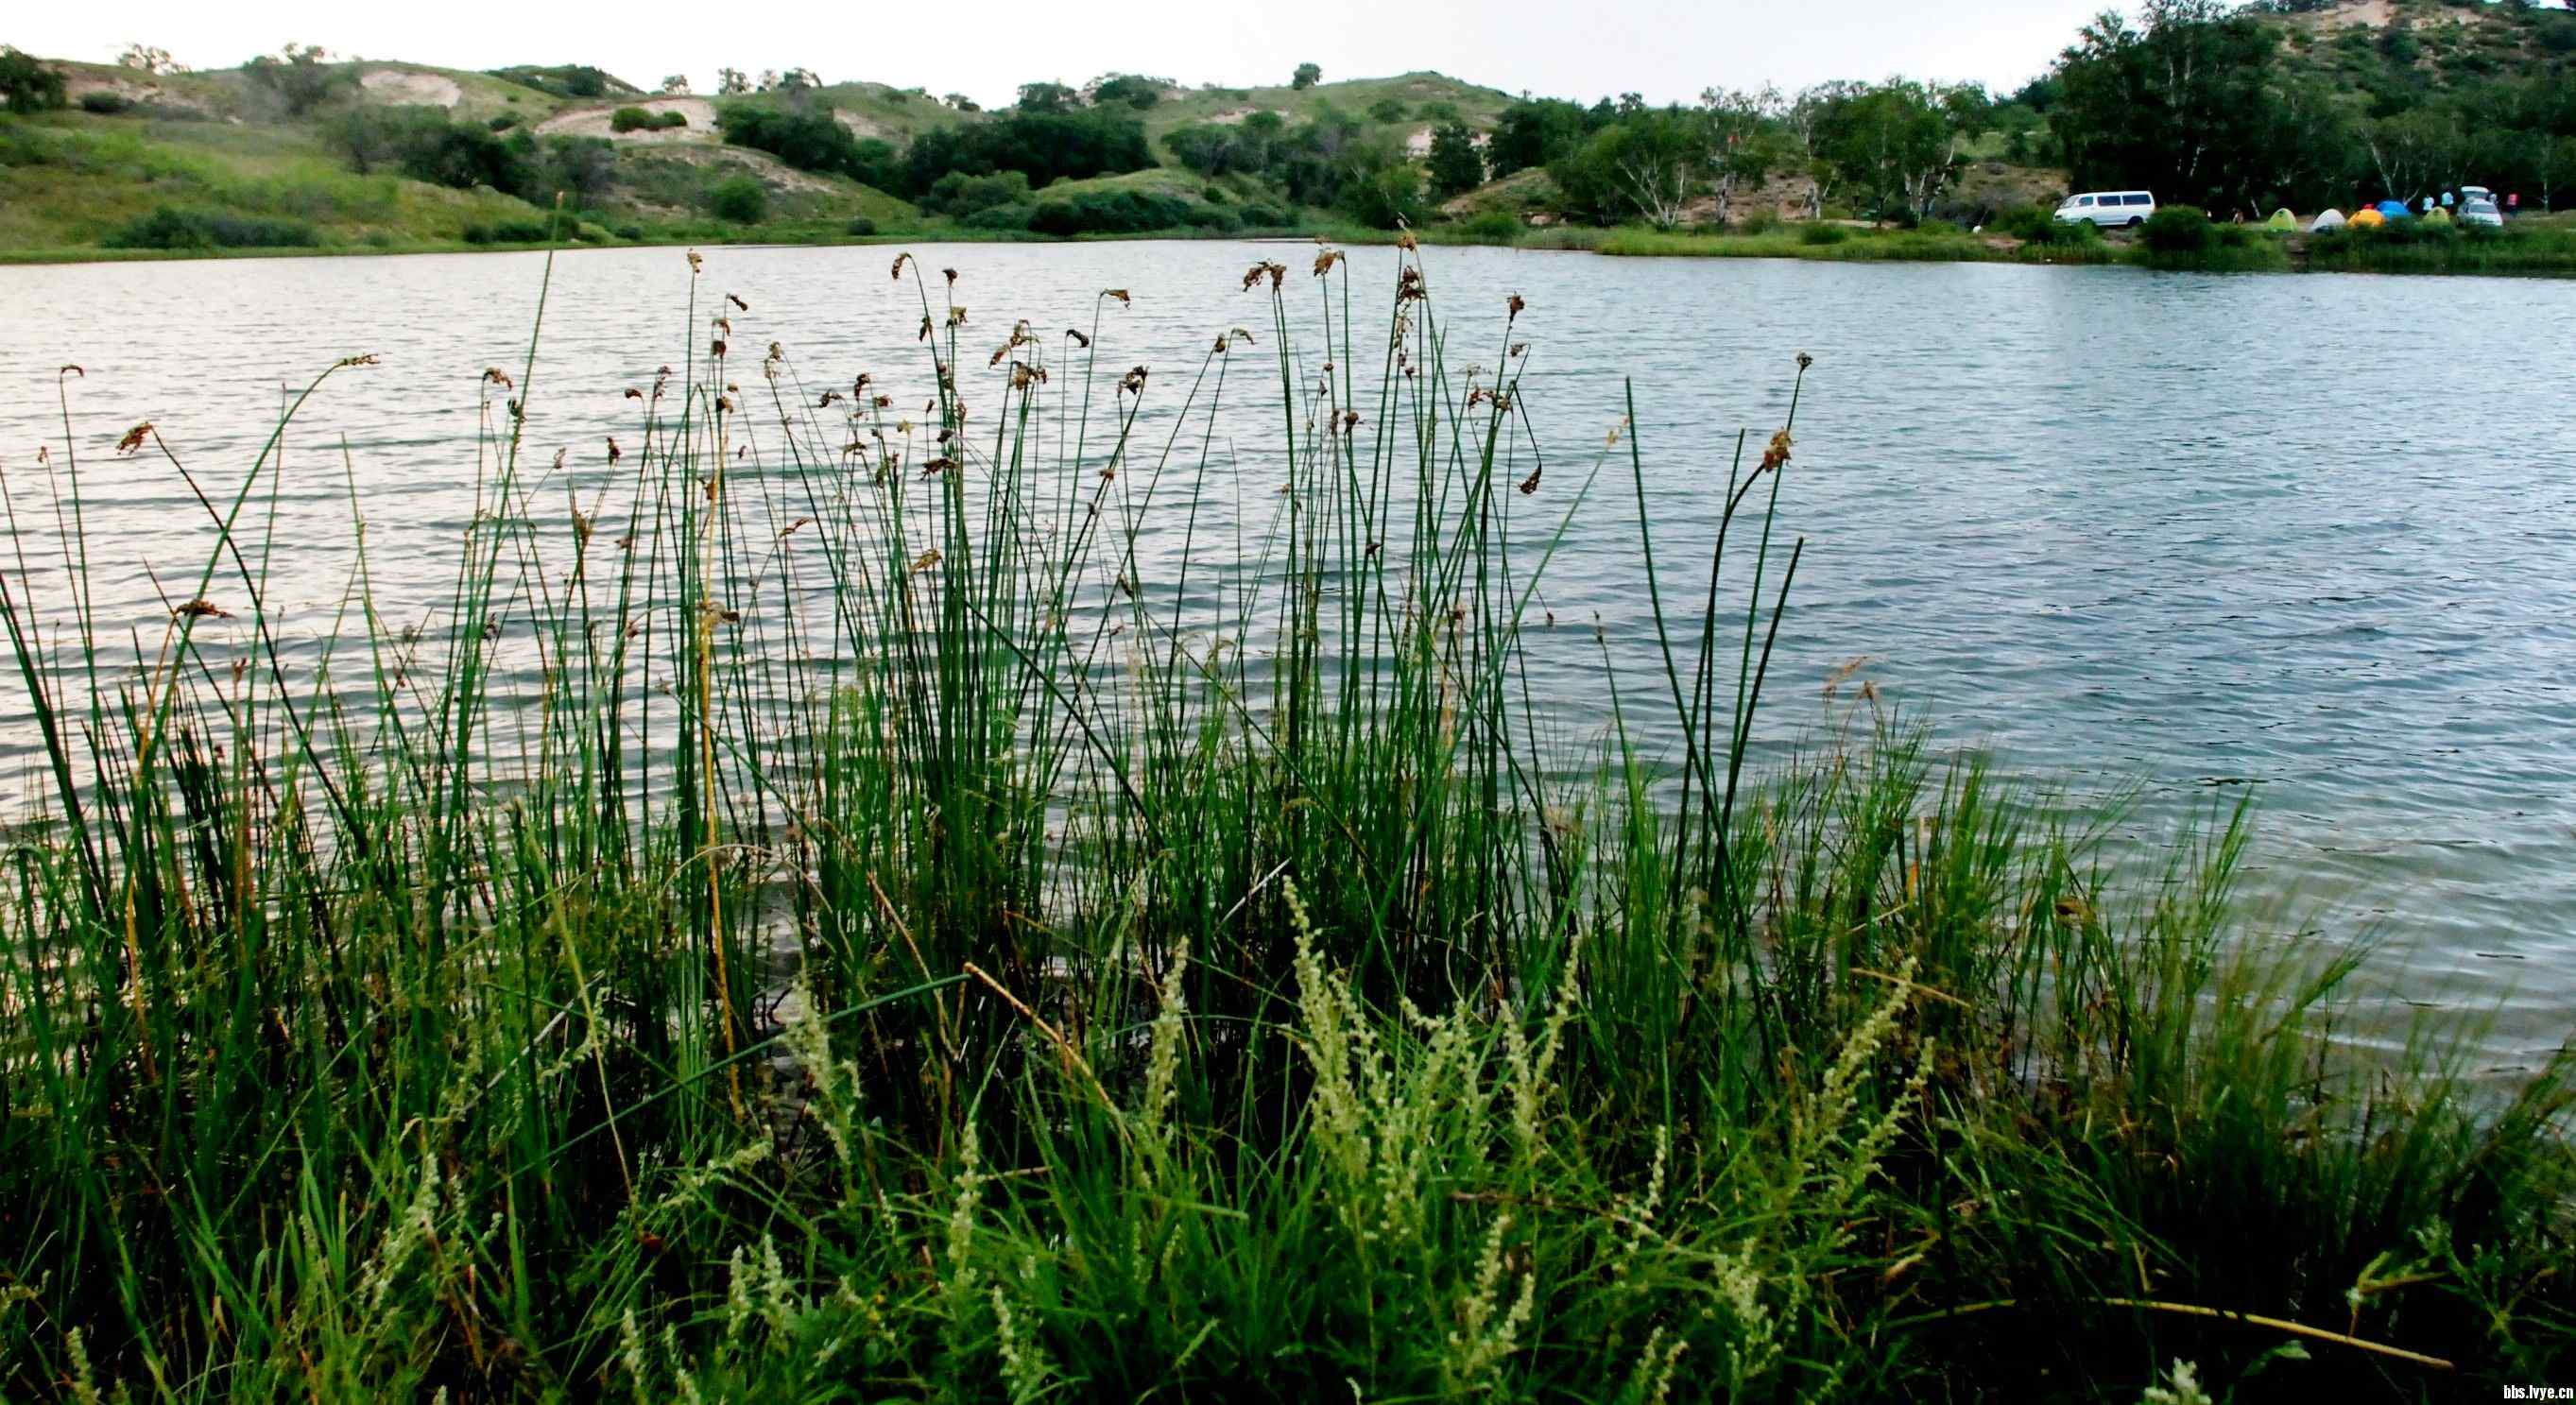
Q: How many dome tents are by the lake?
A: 5